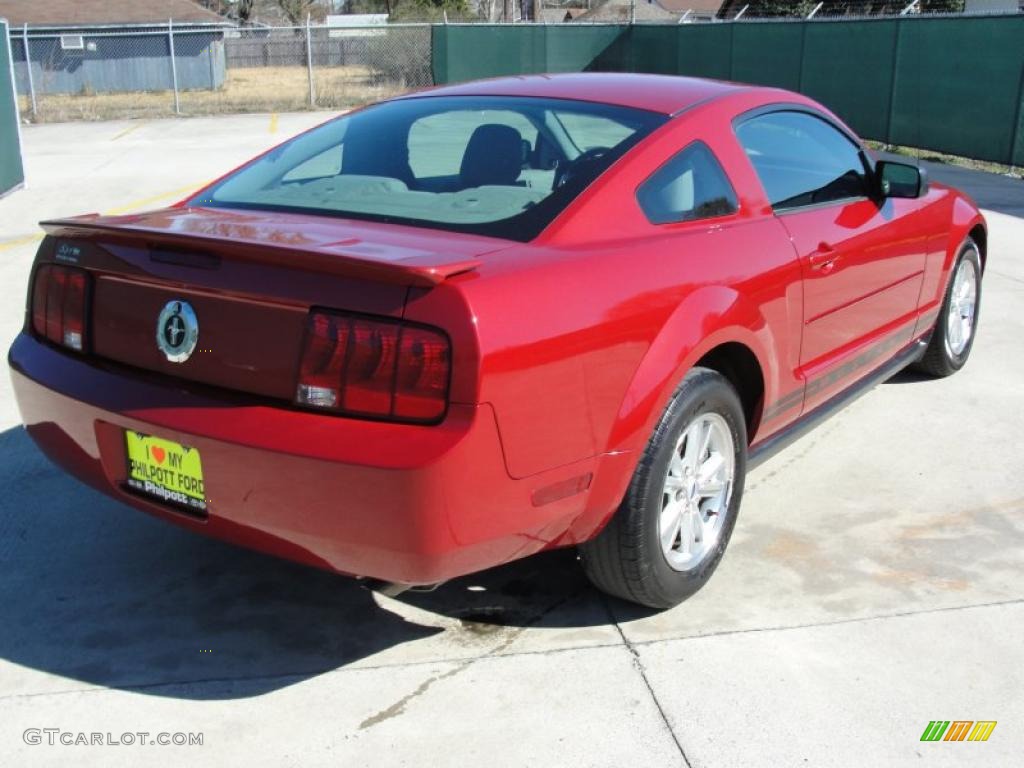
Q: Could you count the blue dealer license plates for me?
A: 0